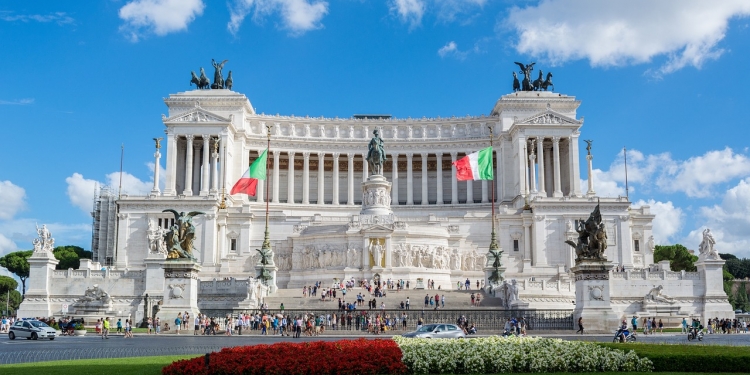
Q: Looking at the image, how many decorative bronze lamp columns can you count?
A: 2